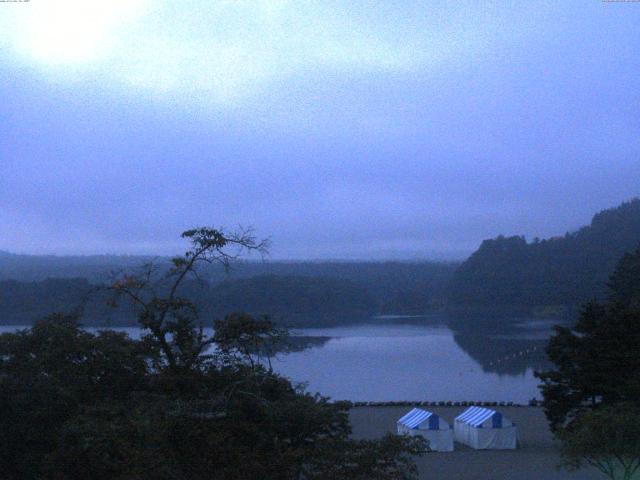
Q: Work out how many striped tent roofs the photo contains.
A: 2